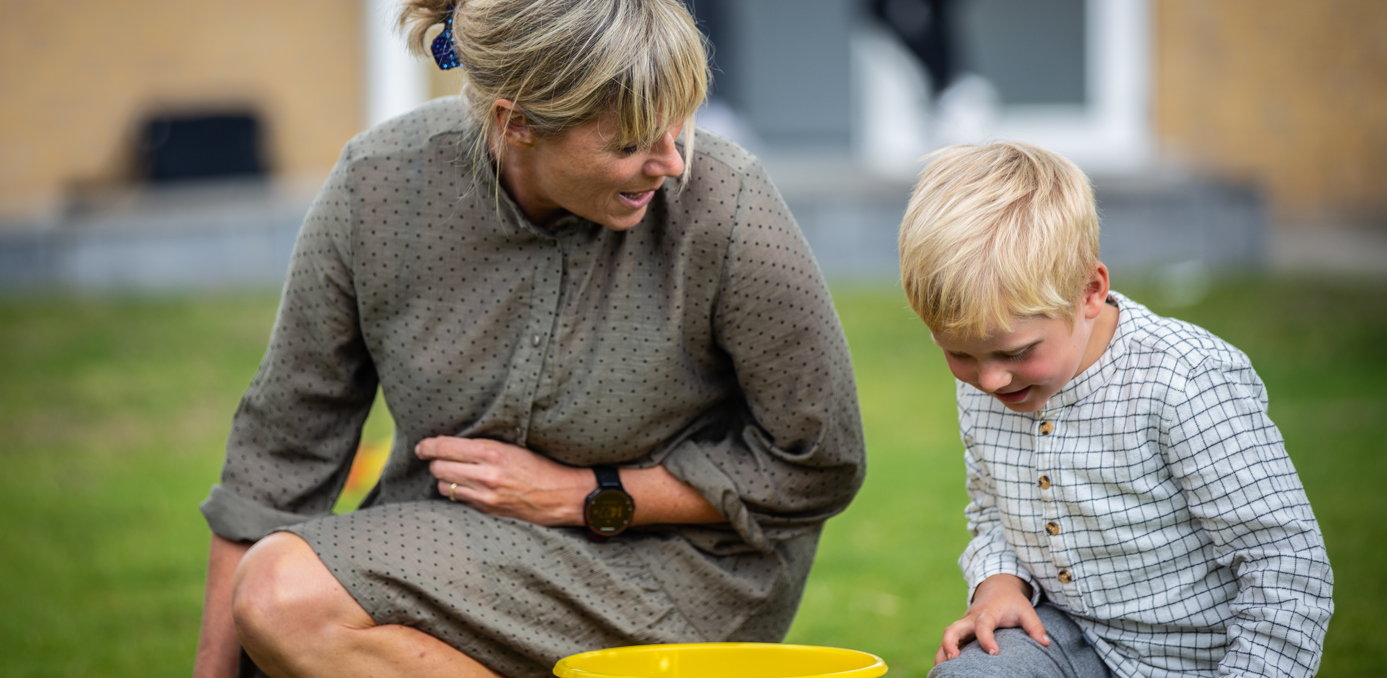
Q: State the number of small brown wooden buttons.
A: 4